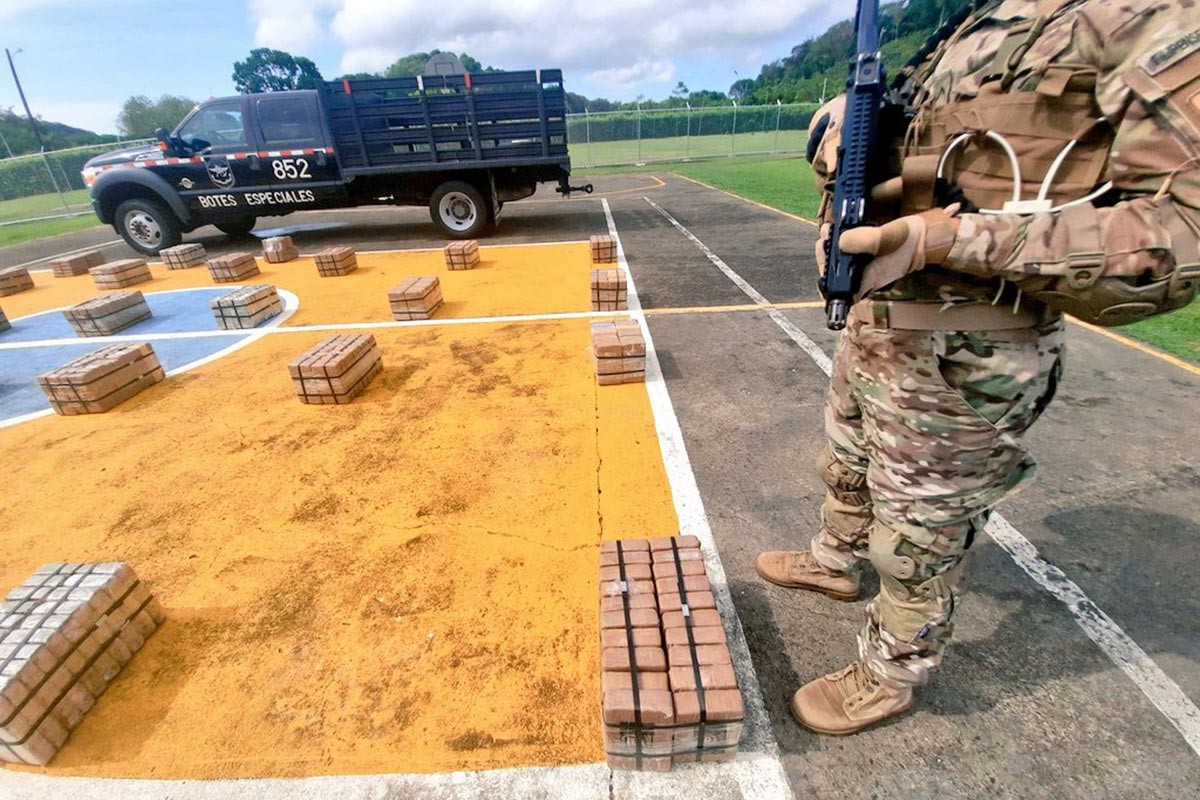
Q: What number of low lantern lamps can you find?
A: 0